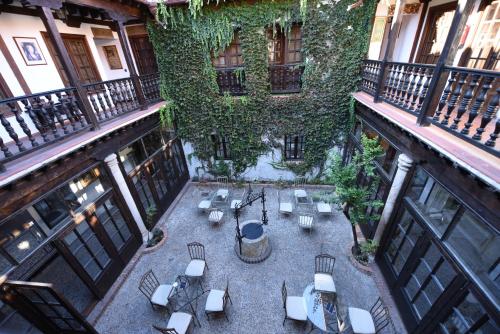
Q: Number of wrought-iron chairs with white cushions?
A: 15